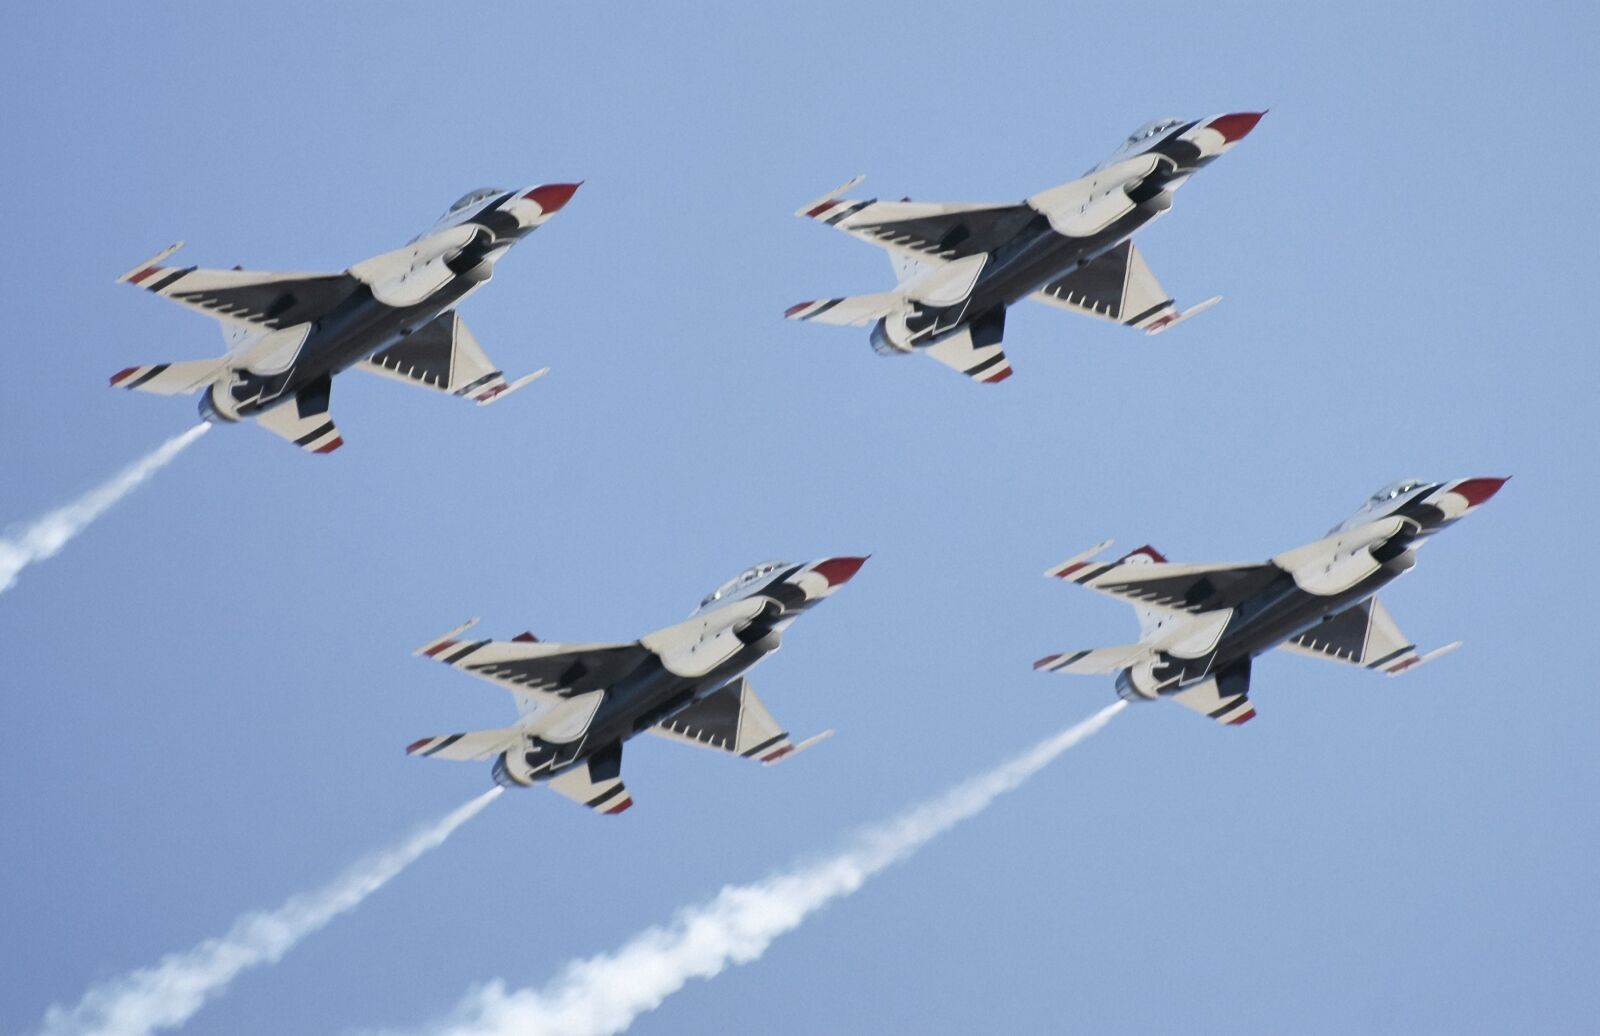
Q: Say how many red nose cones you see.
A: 4